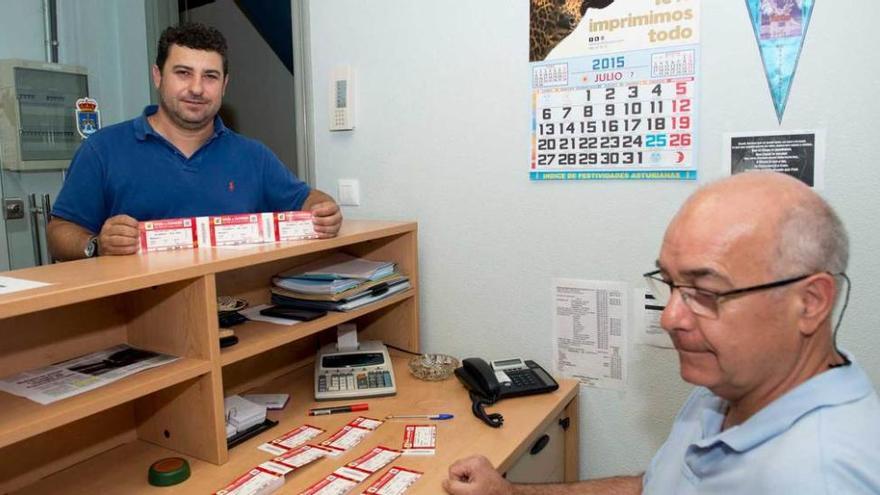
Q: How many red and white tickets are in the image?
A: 12